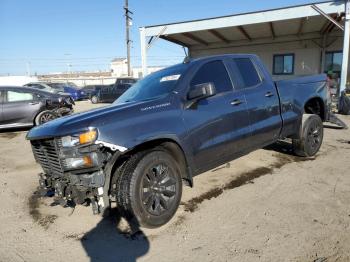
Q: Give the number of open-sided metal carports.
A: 1